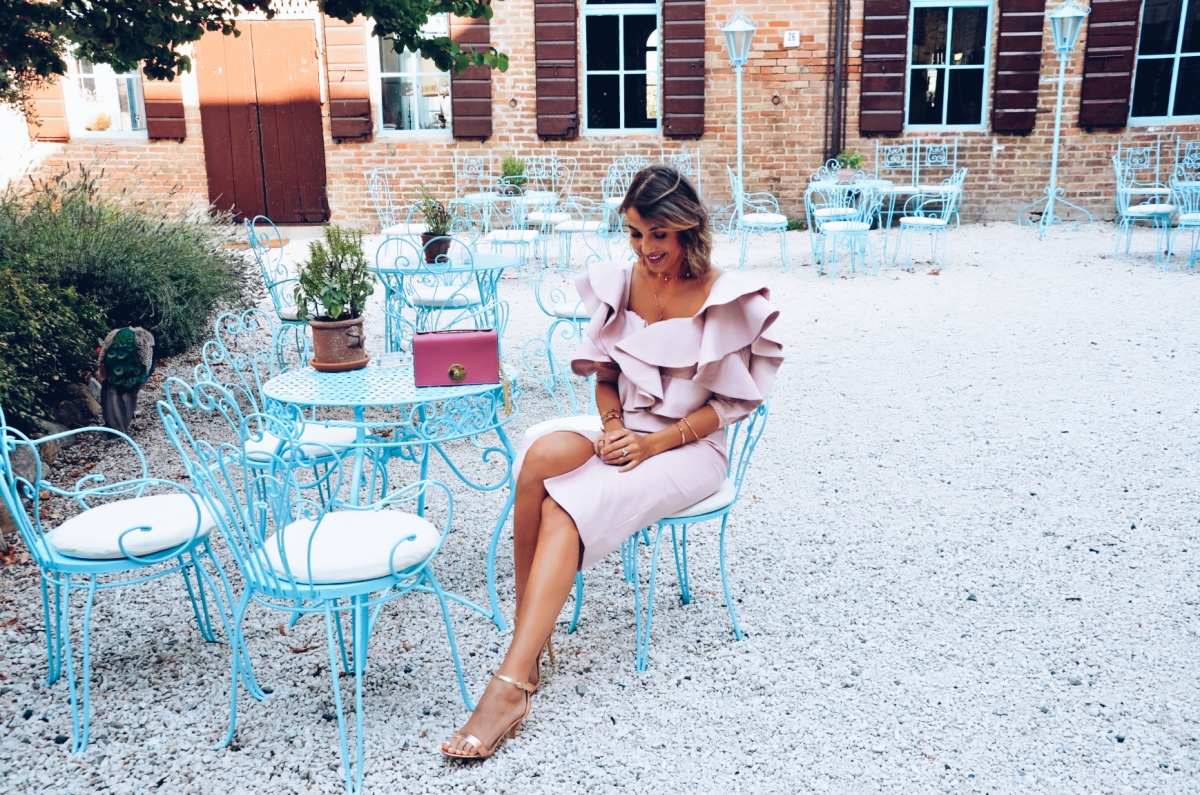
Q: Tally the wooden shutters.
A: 9